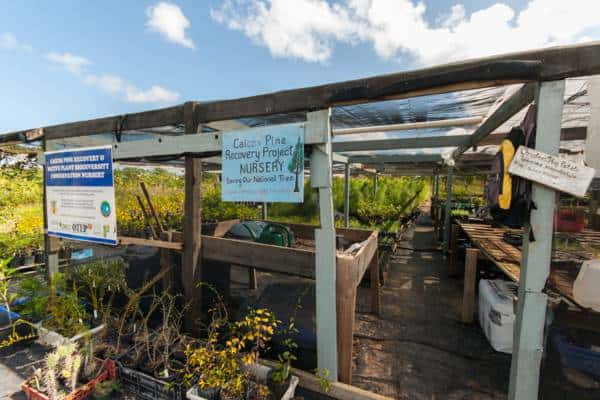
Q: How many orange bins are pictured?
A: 1